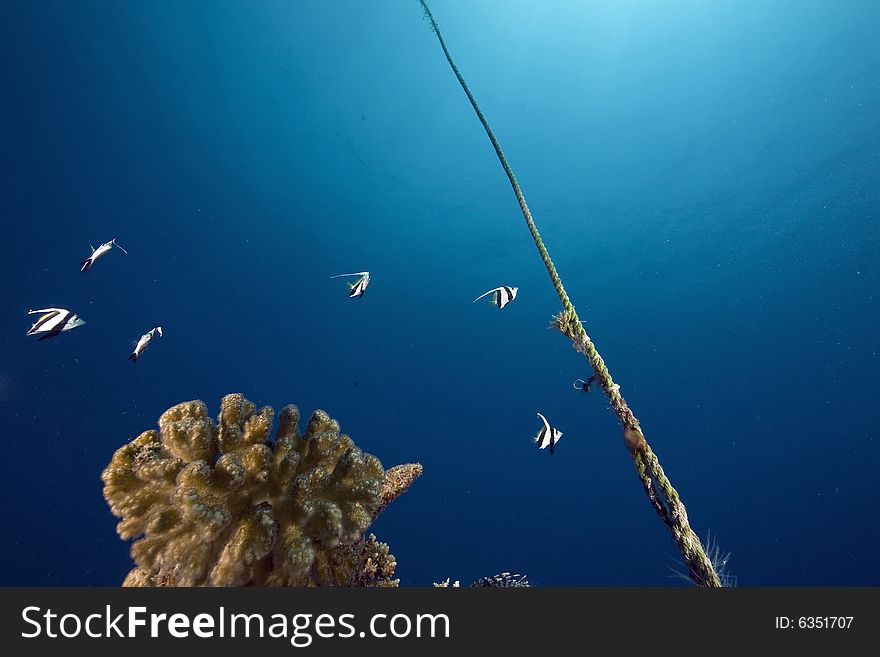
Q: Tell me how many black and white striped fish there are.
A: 6